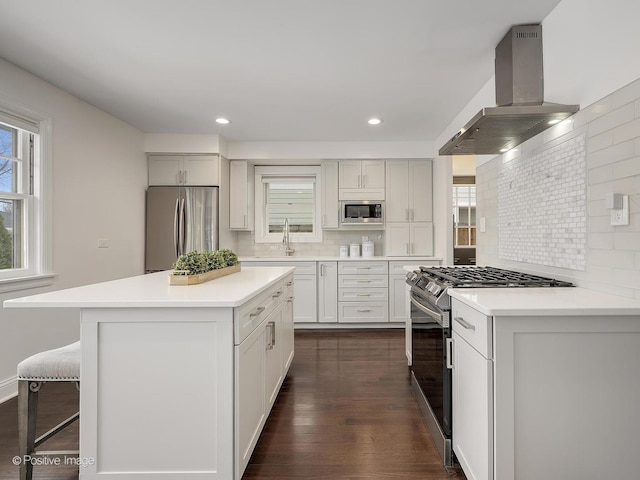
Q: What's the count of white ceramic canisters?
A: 3